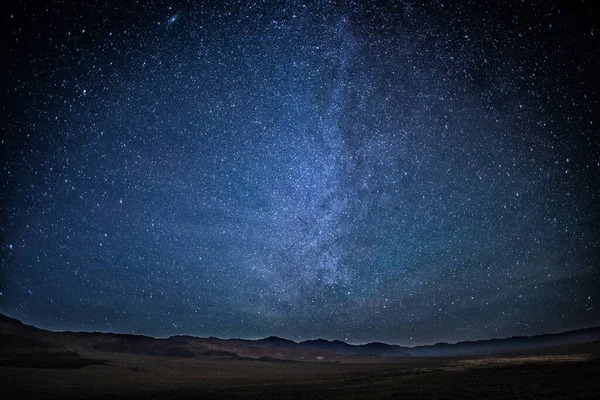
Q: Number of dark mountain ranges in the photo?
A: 1